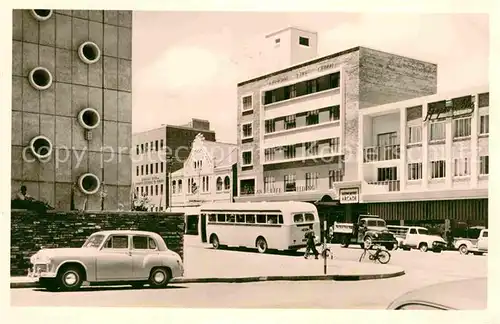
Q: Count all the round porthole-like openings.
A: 6